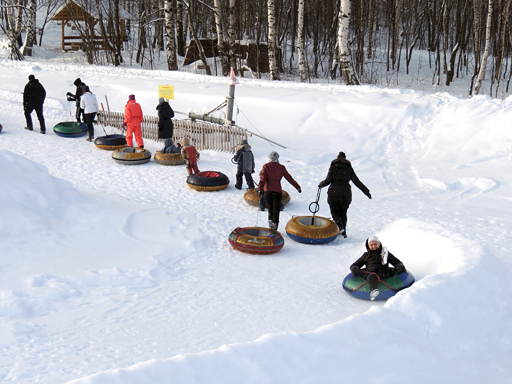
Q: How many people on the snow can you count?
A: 11